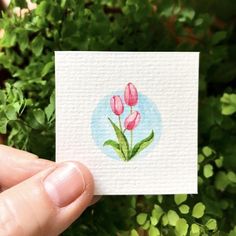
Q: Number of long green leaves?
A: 3